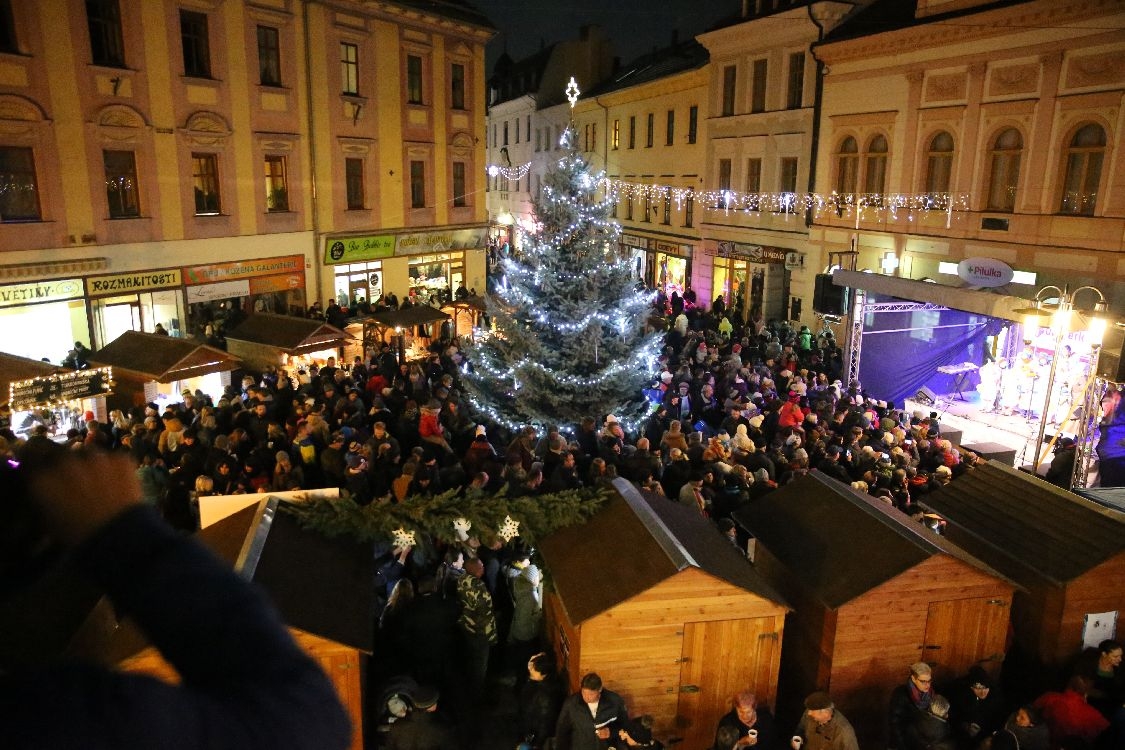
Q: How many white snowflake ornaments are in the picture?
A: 2